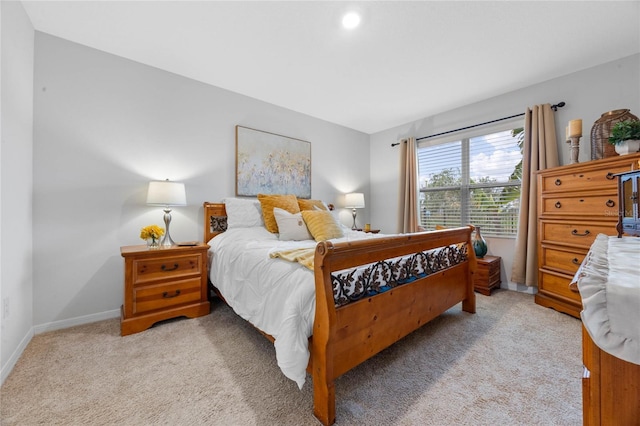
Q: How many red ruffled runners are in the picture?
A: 0